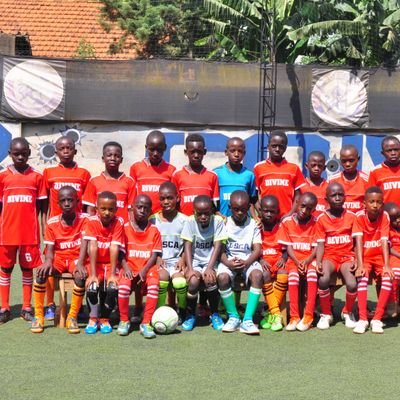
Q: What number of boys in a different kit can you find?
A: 4